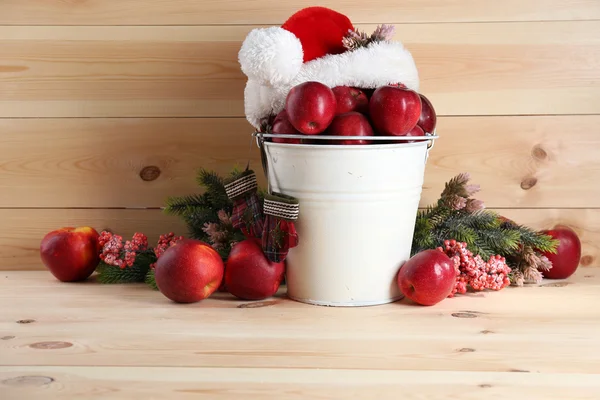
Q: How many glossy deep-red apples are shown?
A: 12